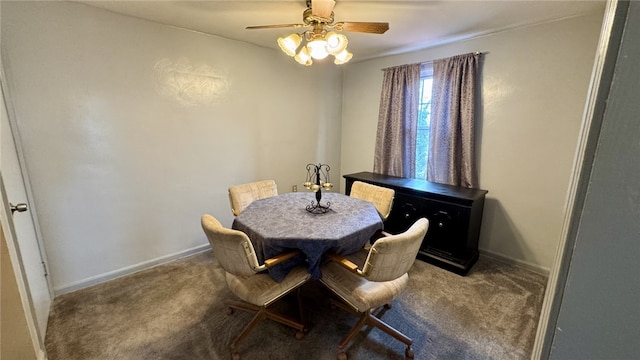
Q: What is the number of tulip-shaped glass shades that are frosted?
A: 4